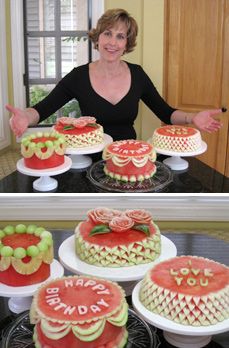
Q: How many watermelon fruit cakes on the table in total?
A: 4